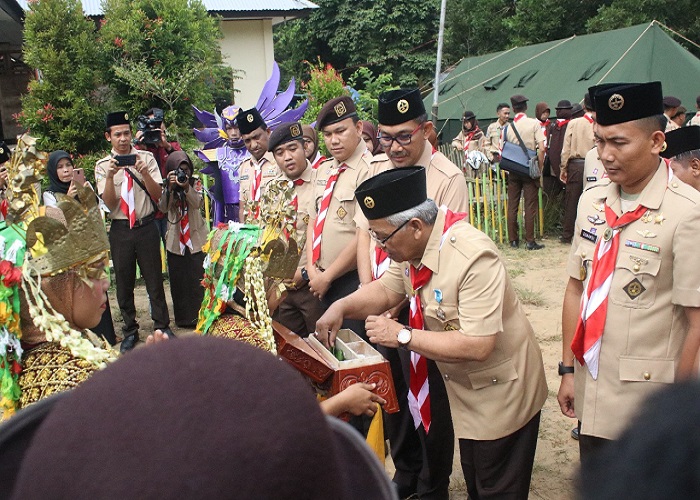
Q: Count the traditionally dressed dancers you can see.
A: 2